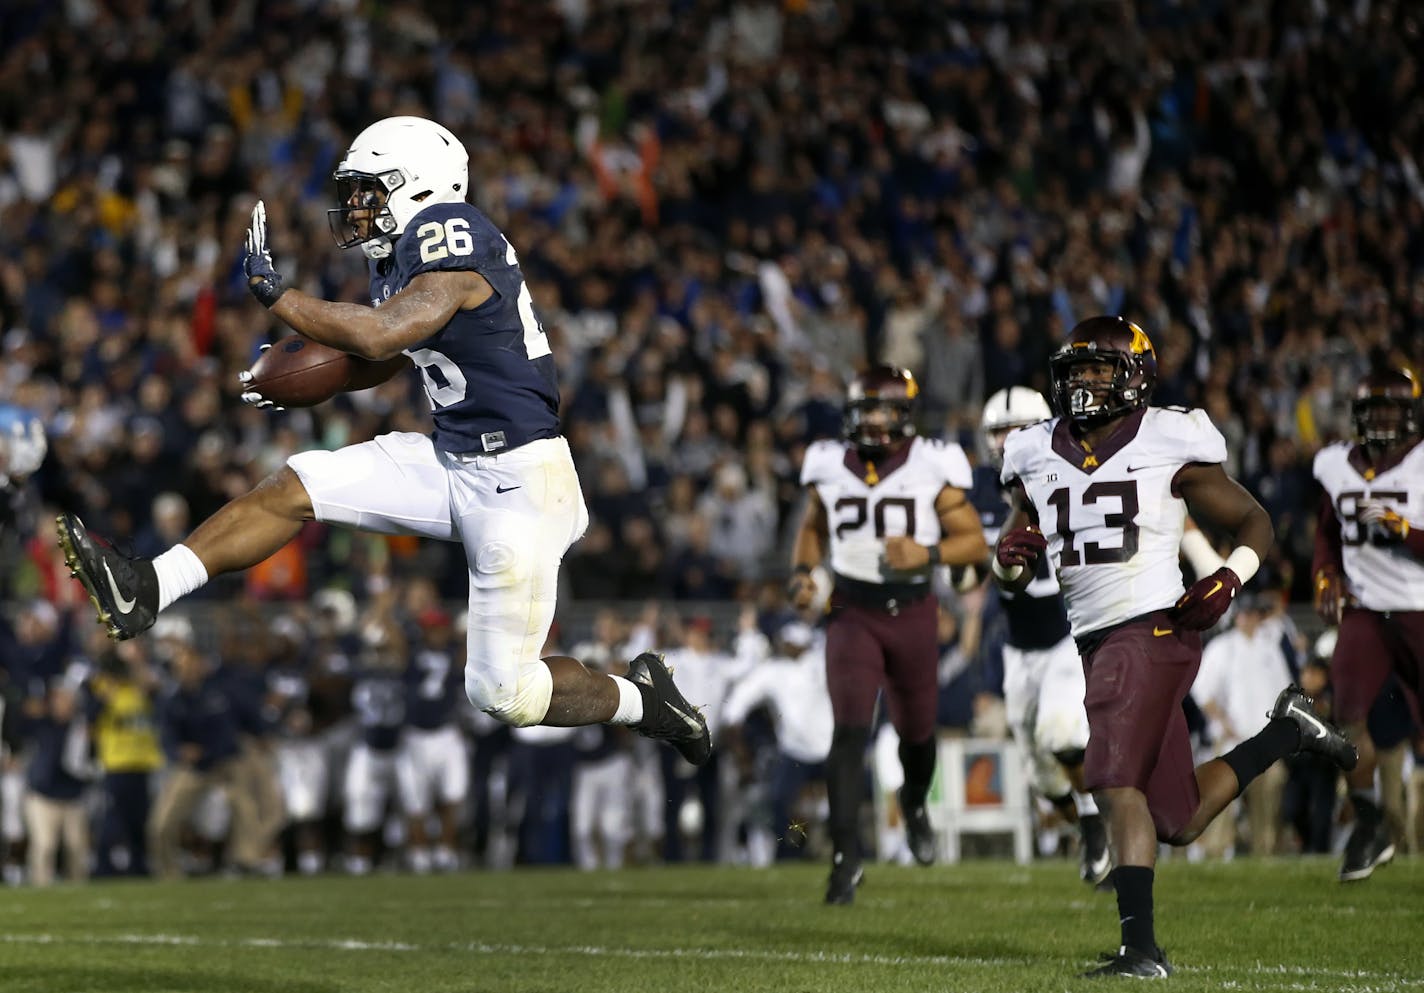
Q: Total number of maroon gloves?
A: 2